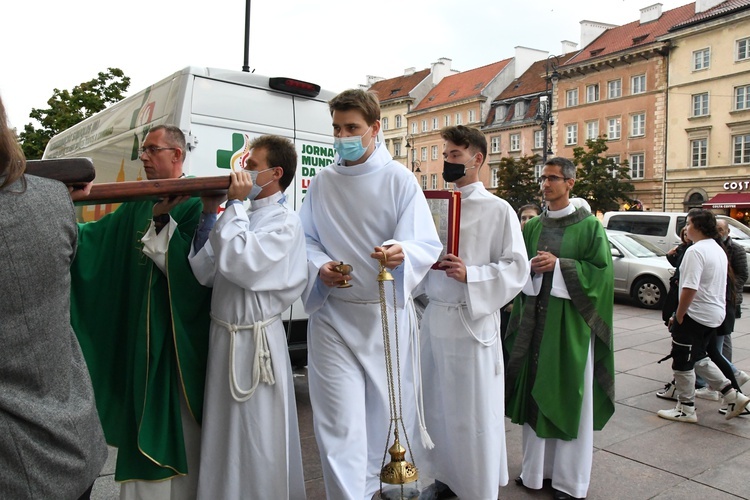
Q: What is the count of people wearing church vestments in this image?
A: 5